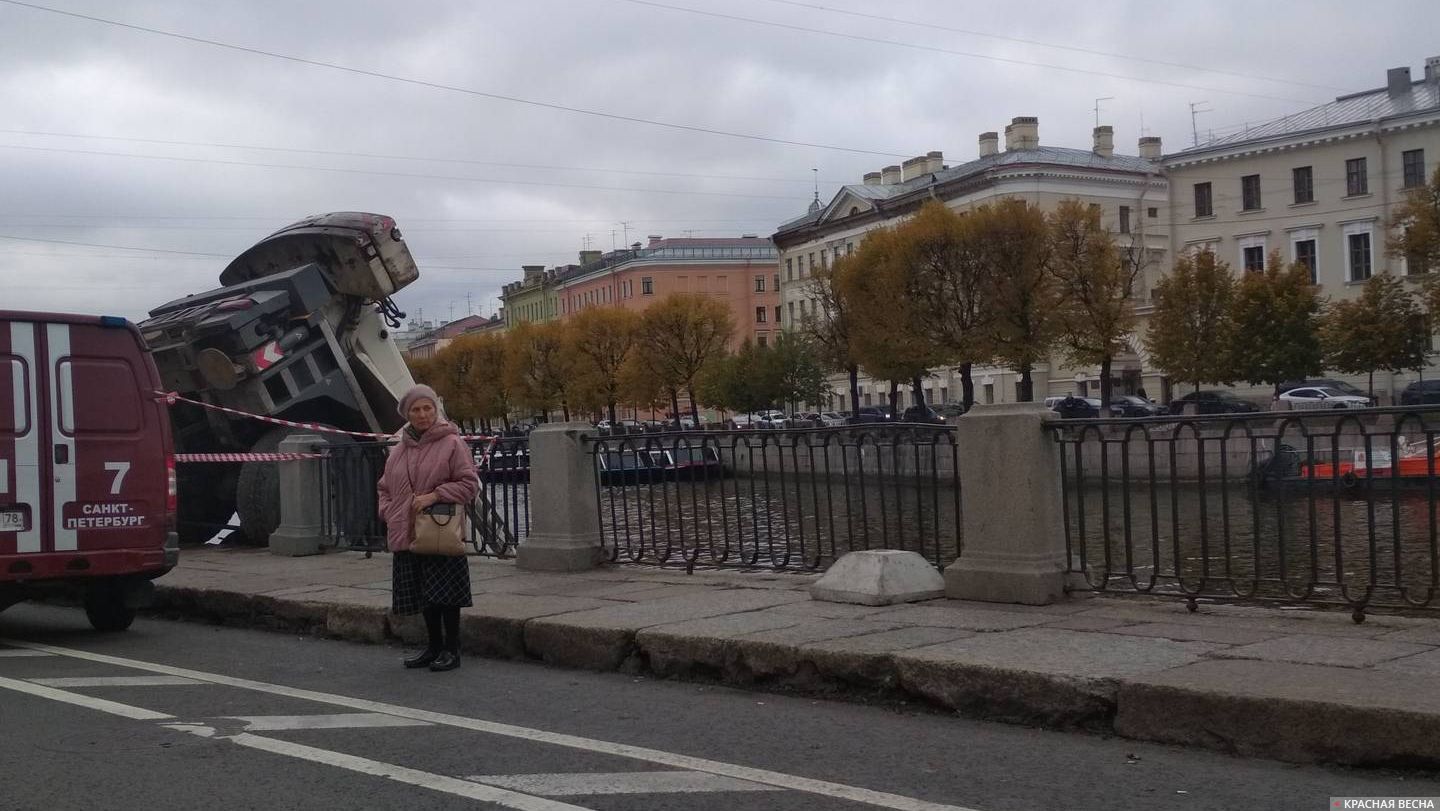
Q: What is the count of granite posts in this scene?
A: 3